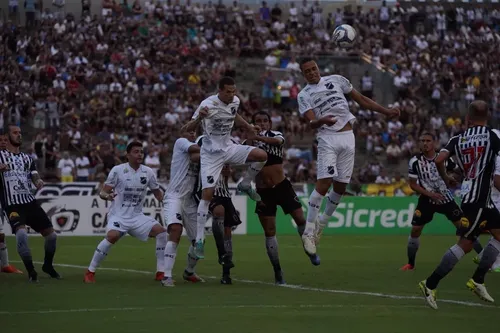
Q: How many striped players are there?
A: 5